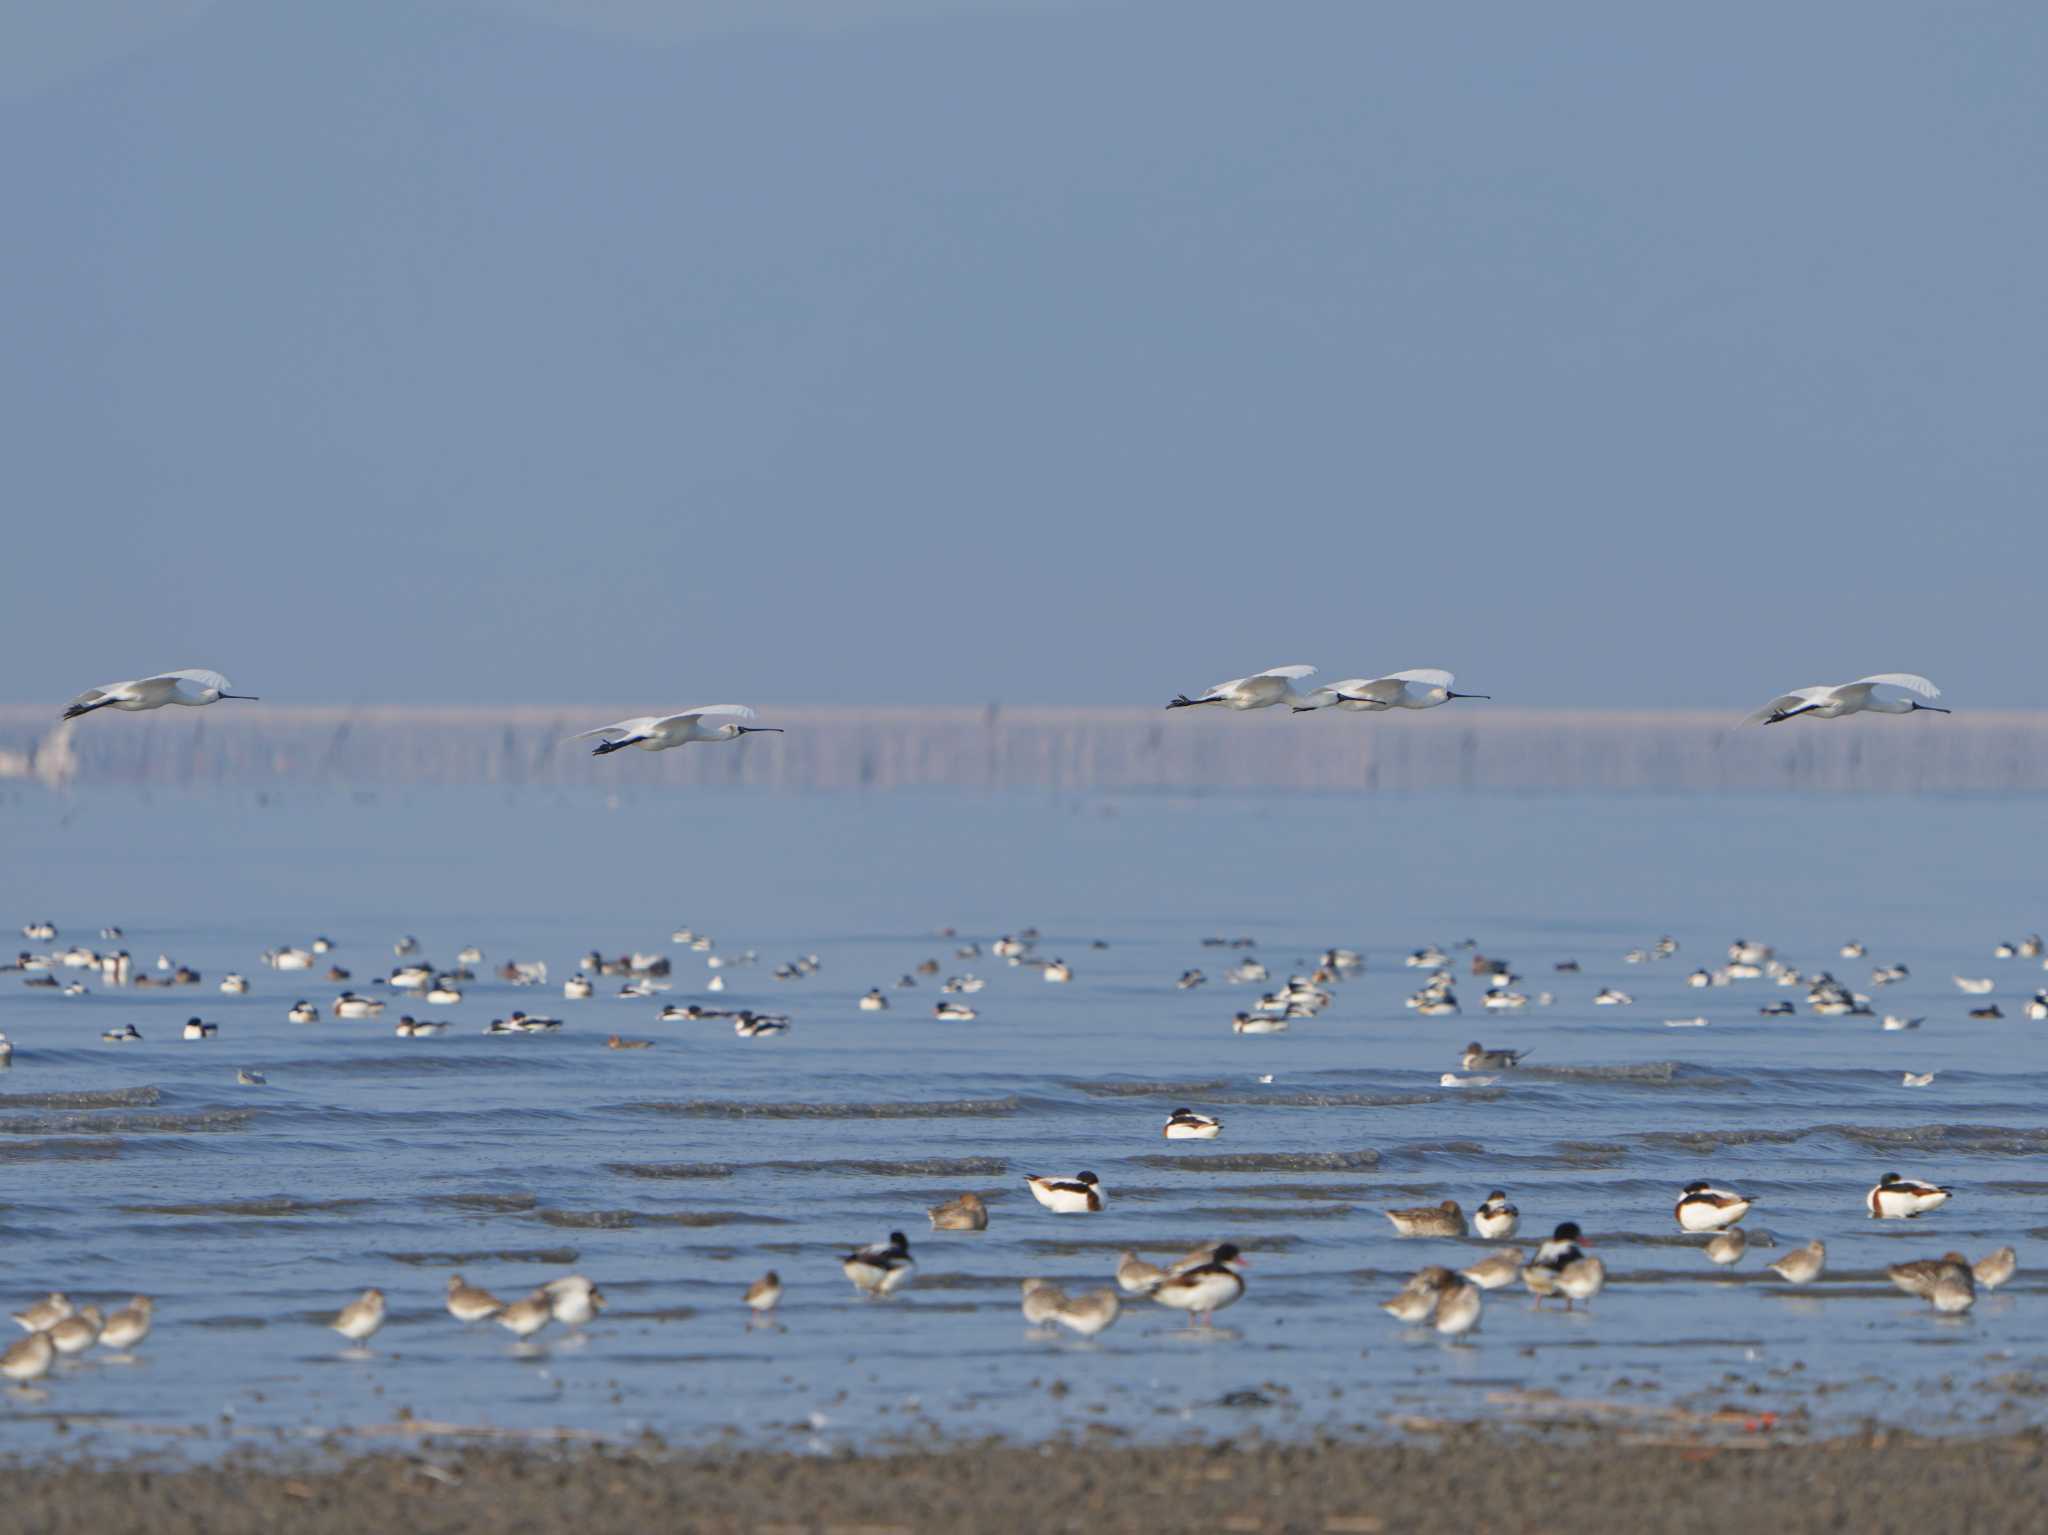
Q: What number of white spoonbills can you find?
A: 5